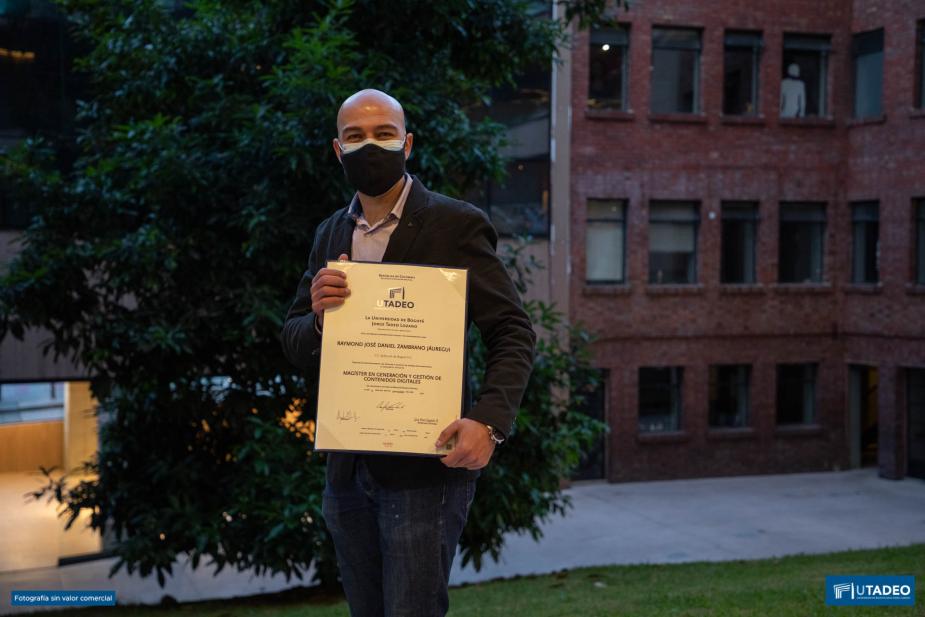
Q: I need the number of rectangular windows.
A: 15